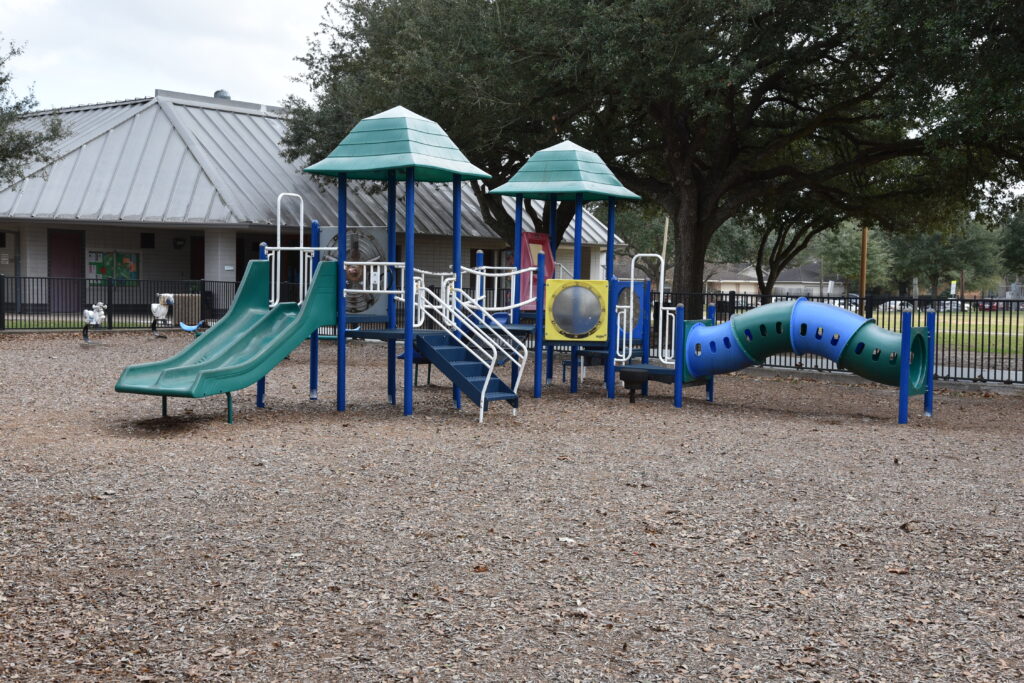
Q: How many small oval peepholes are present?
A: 12